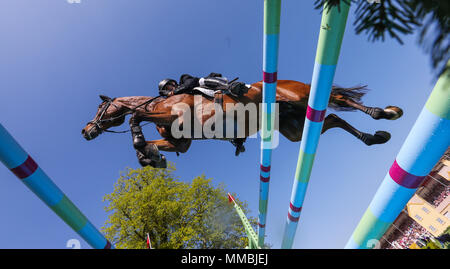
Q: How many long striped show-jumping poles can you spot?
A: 4